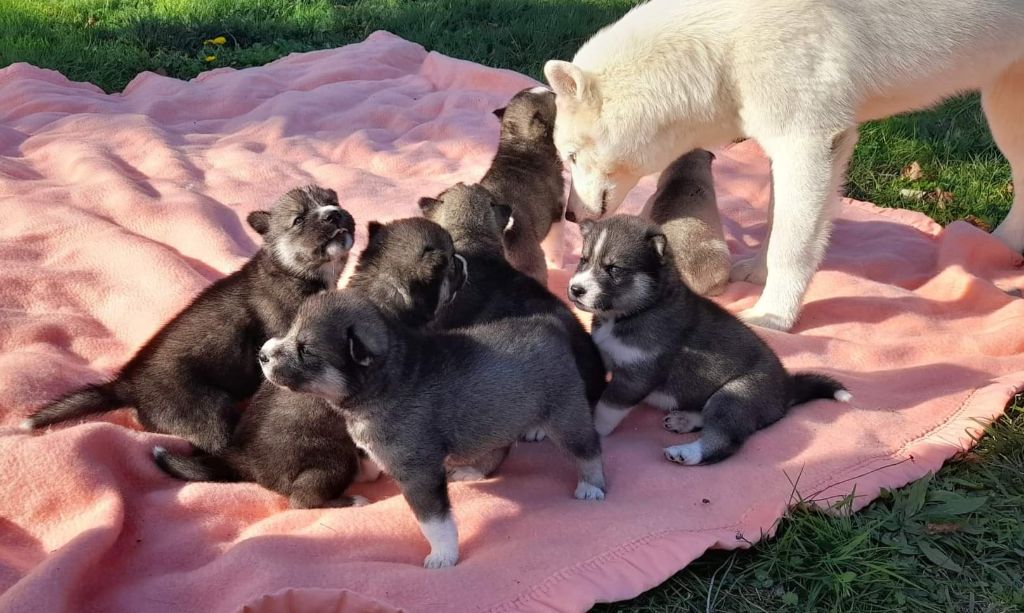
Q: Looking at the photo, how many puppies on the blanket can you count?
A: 7